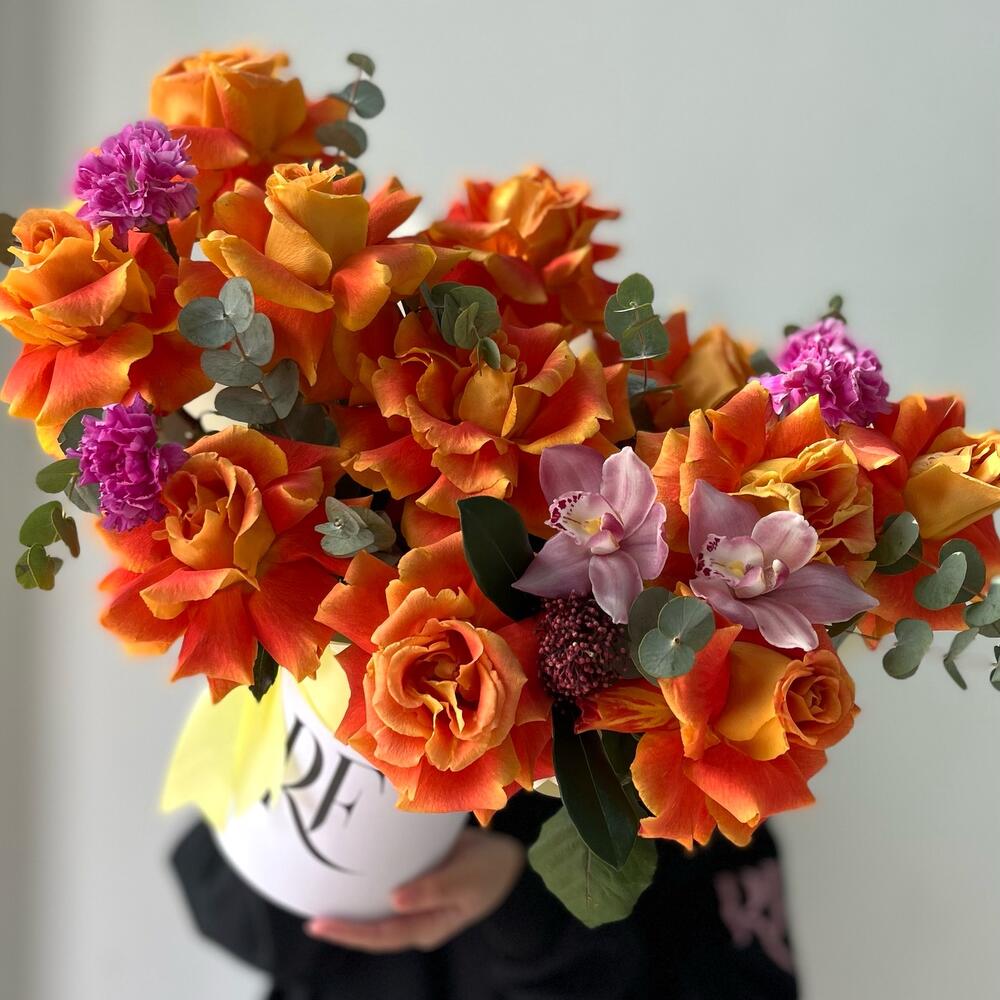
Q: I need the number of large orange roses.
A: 11